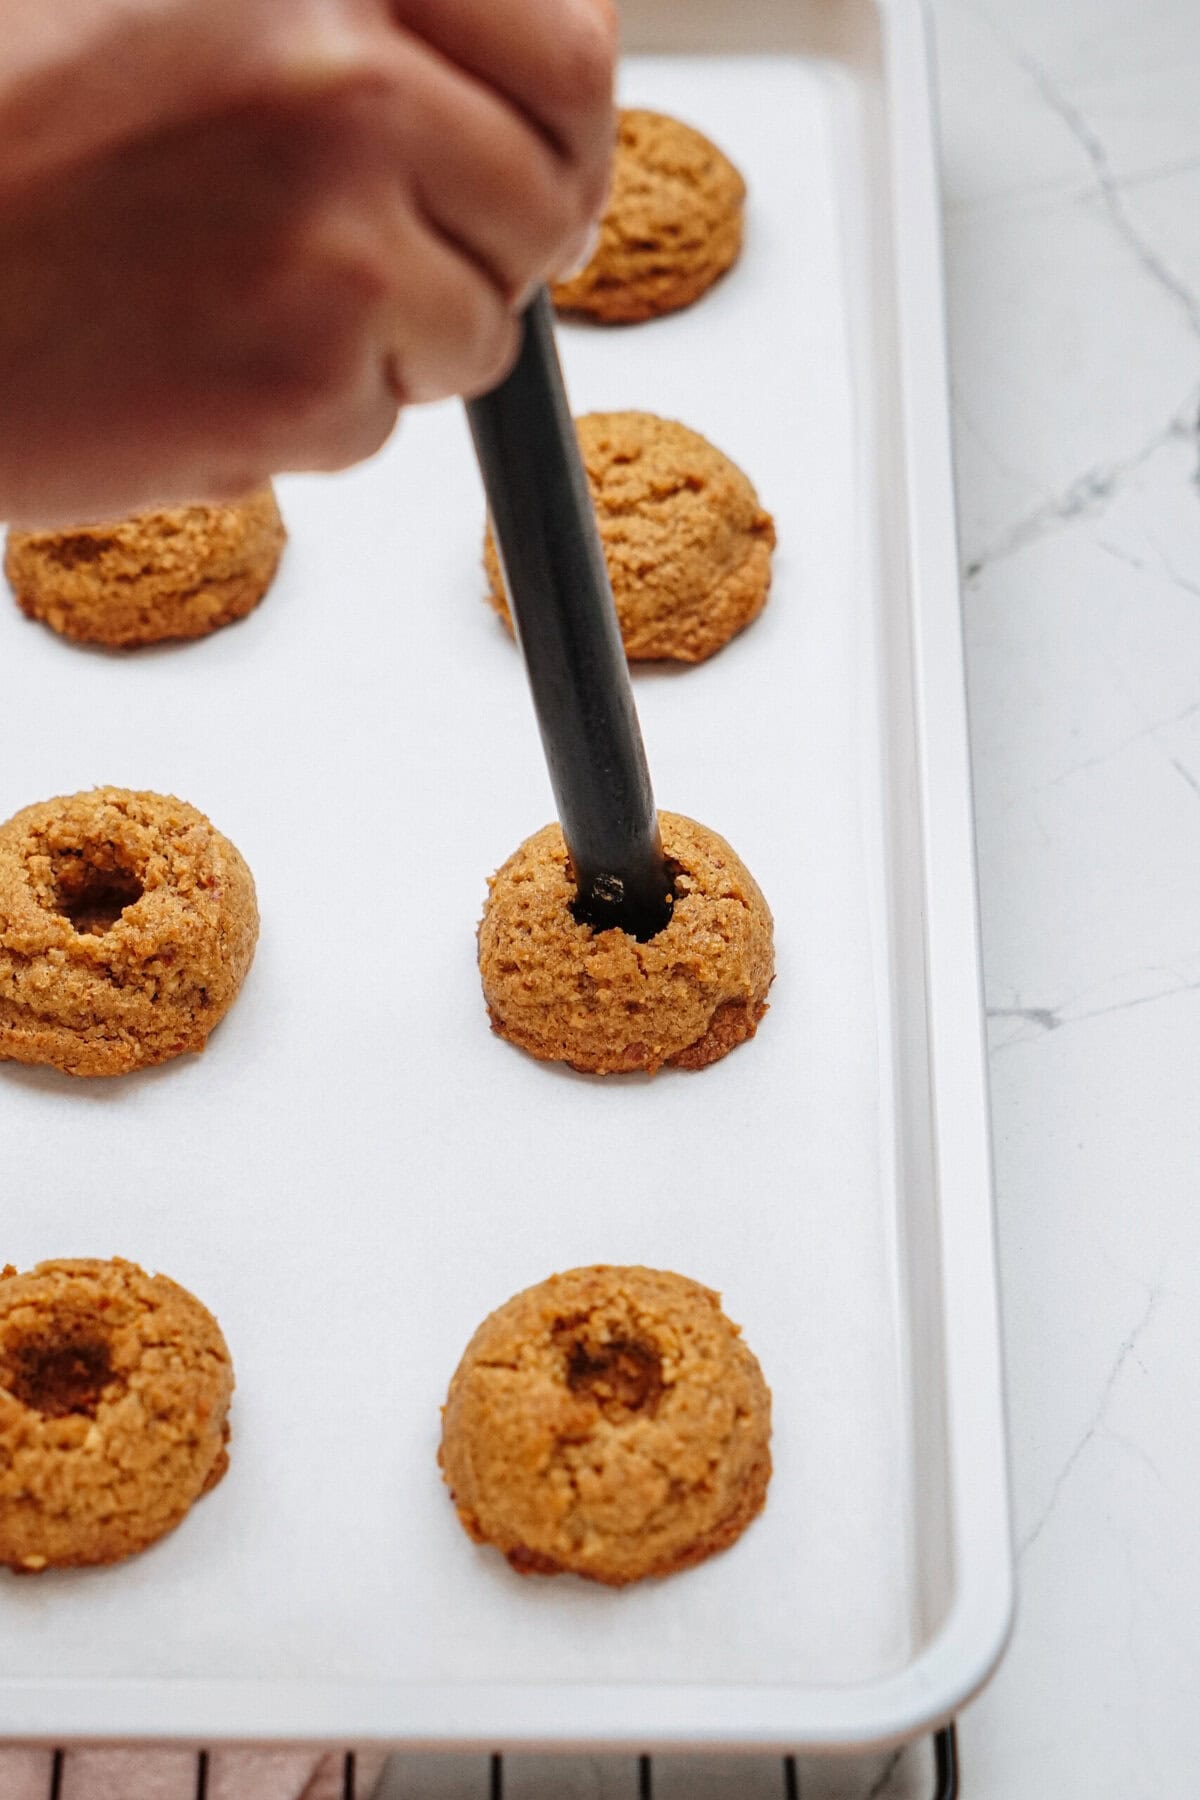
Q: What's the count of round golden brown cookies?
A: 7